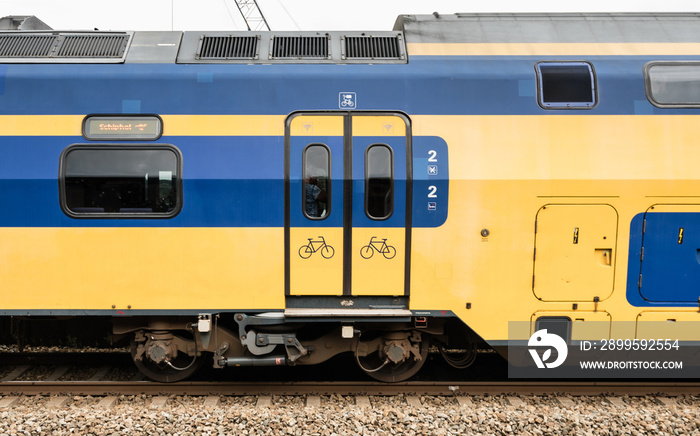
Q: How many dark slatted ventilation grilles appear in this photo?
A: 5